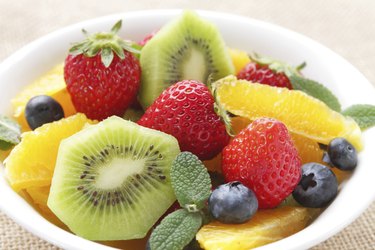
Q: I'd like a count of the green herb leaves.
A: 5